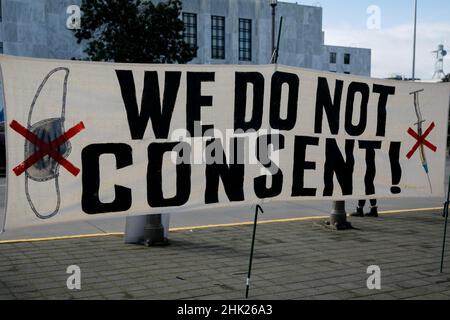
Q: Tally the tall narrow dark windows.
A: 3